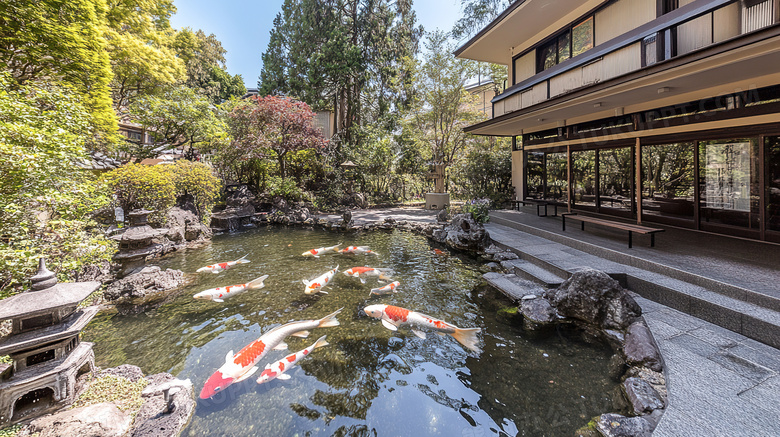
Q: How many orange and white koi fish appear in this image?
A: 10